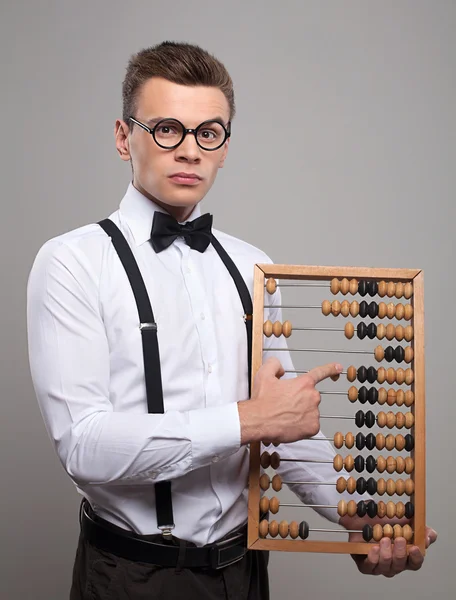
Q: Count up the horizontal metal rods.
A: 12